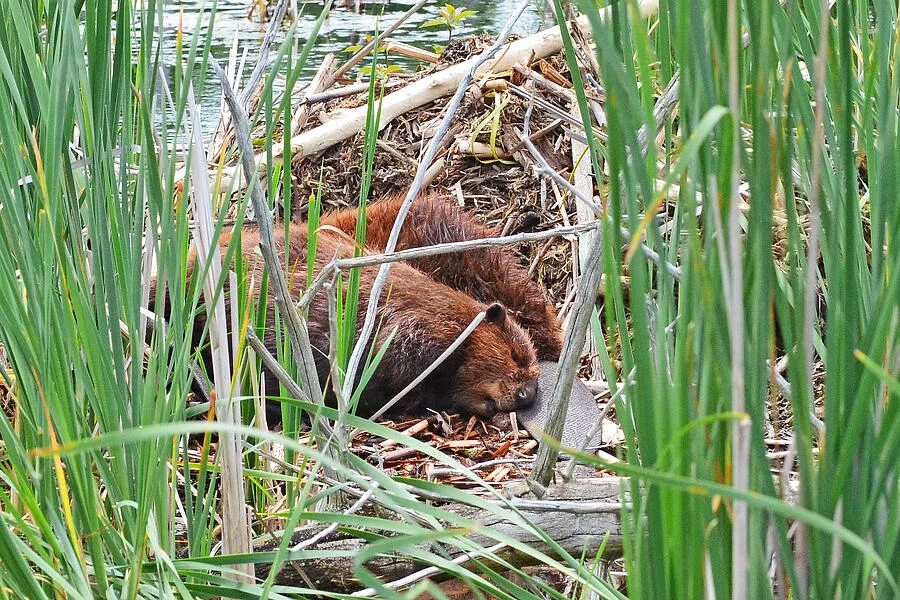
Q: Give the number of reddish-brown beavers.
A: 2